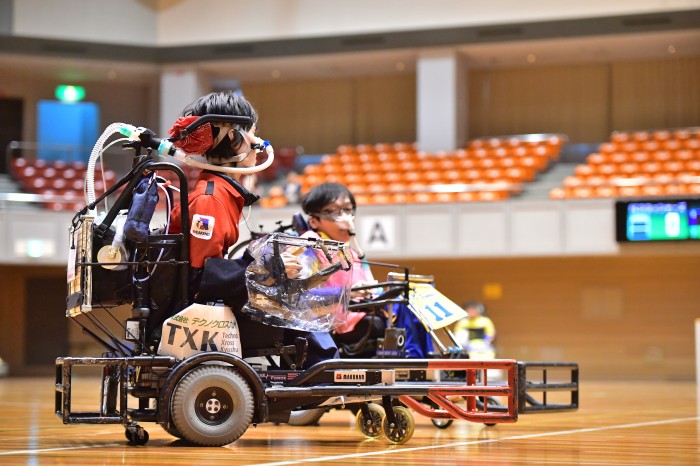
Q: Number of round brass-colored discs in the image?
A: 1